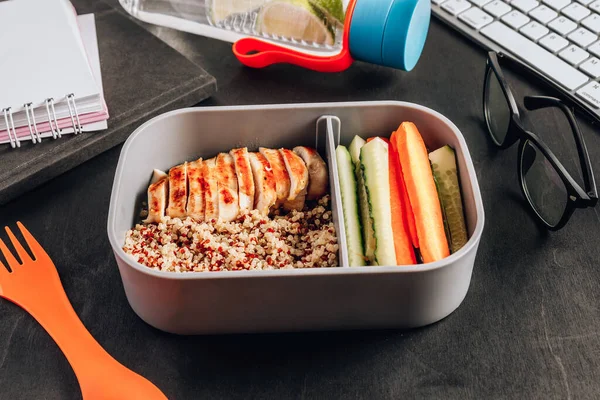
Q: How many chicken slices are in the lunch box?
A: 10